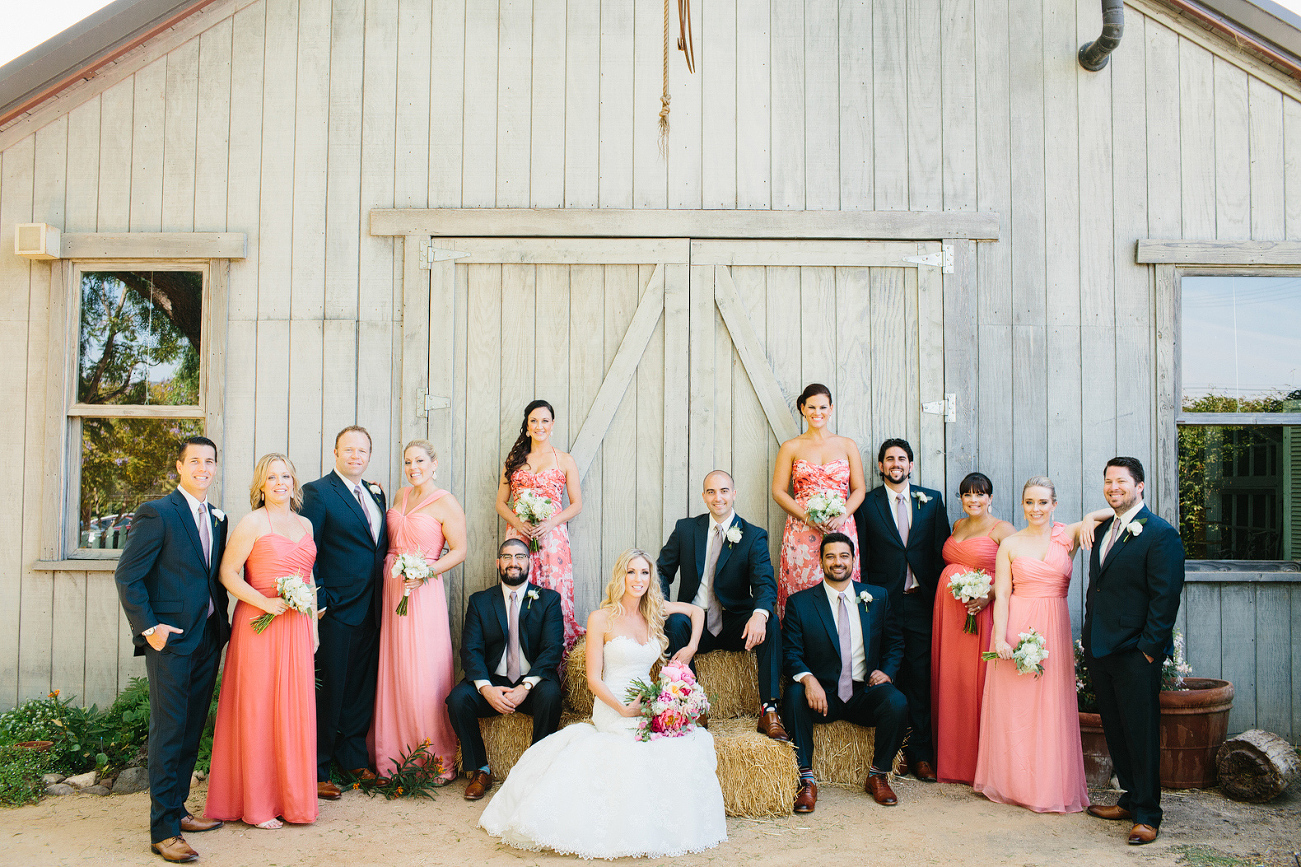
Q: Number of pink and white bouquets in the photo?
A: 1